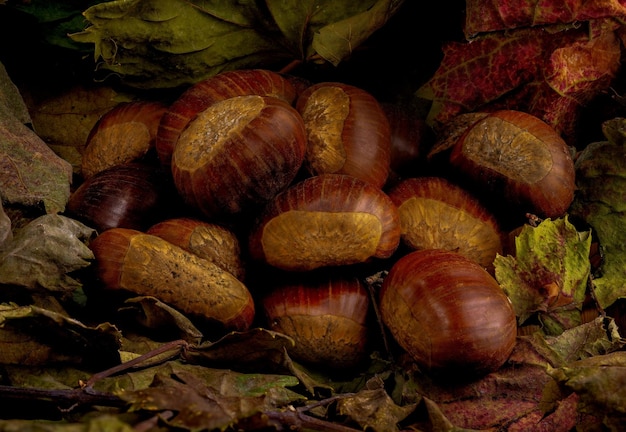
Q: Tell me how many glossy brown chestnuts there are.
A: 13